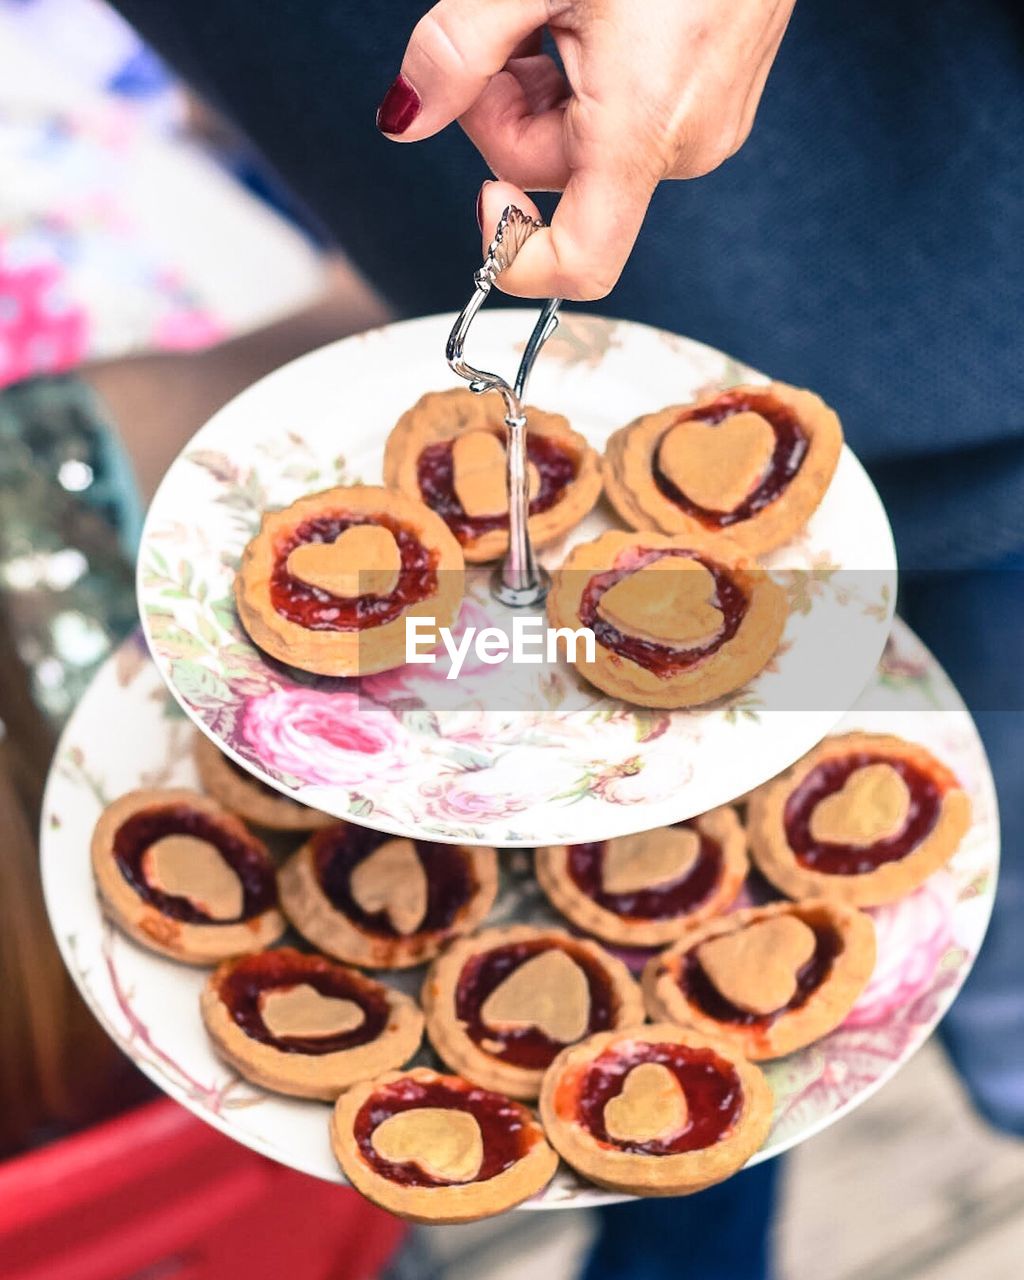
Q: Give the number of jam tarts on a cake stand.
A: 14